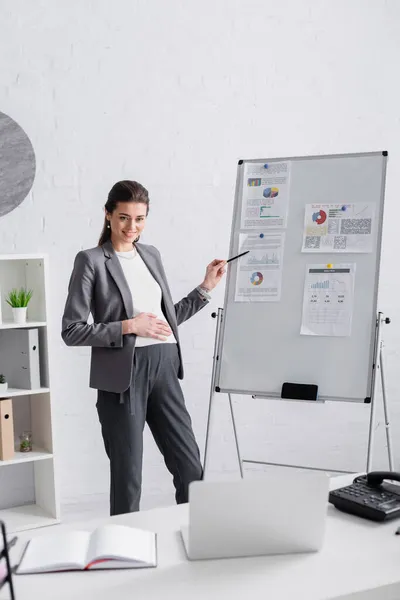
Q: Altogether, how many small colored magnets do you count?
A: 4